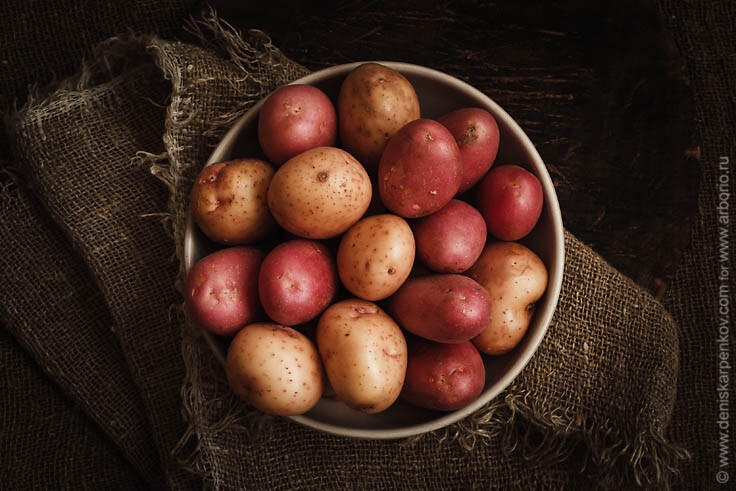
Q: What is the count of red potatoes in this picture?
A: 9